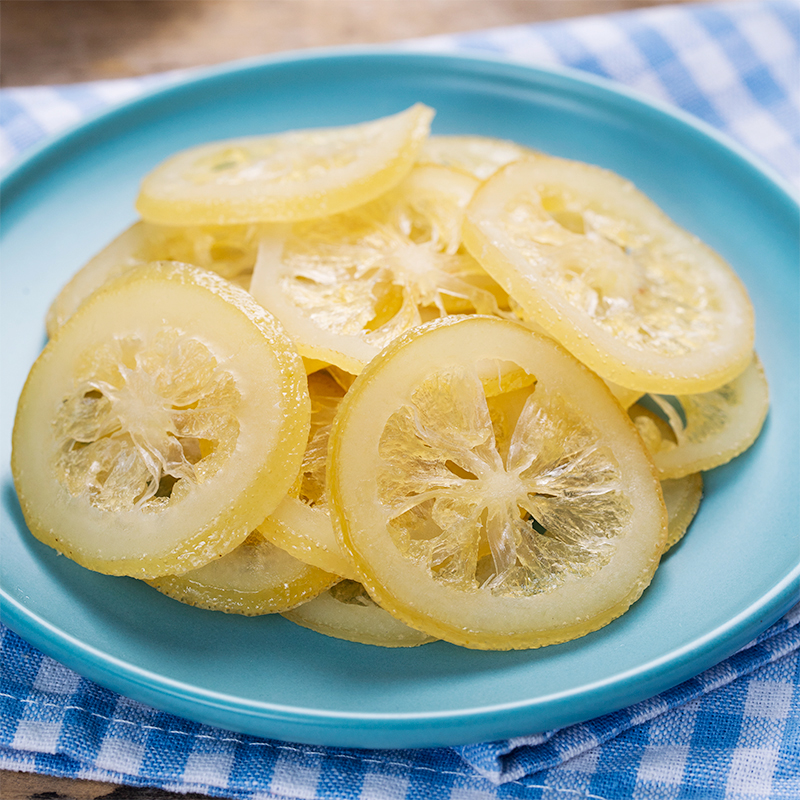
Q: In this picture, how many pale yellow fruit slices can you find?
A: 12